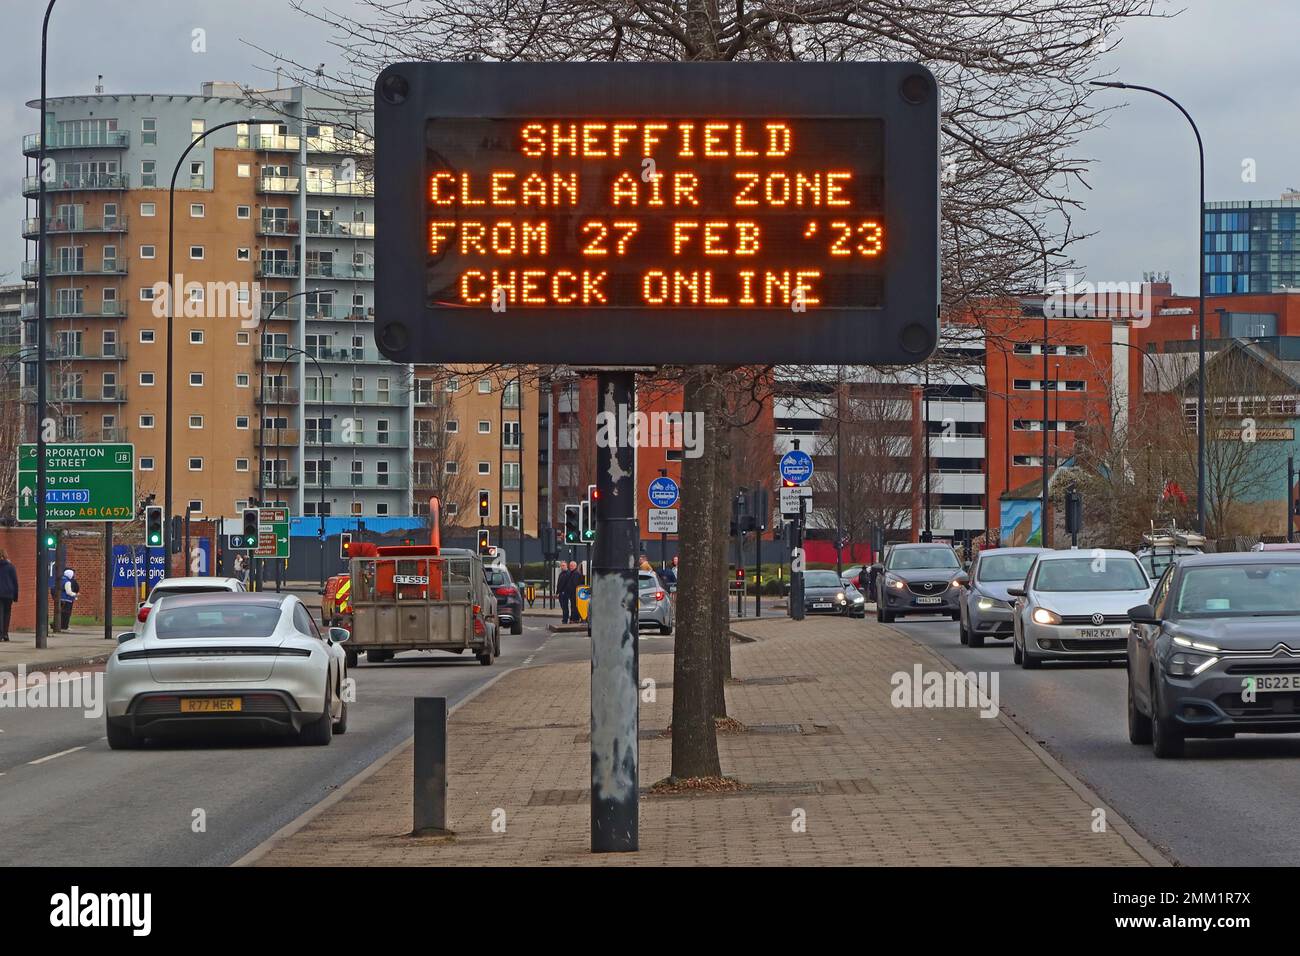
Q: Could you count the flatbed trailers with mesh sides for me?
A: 1